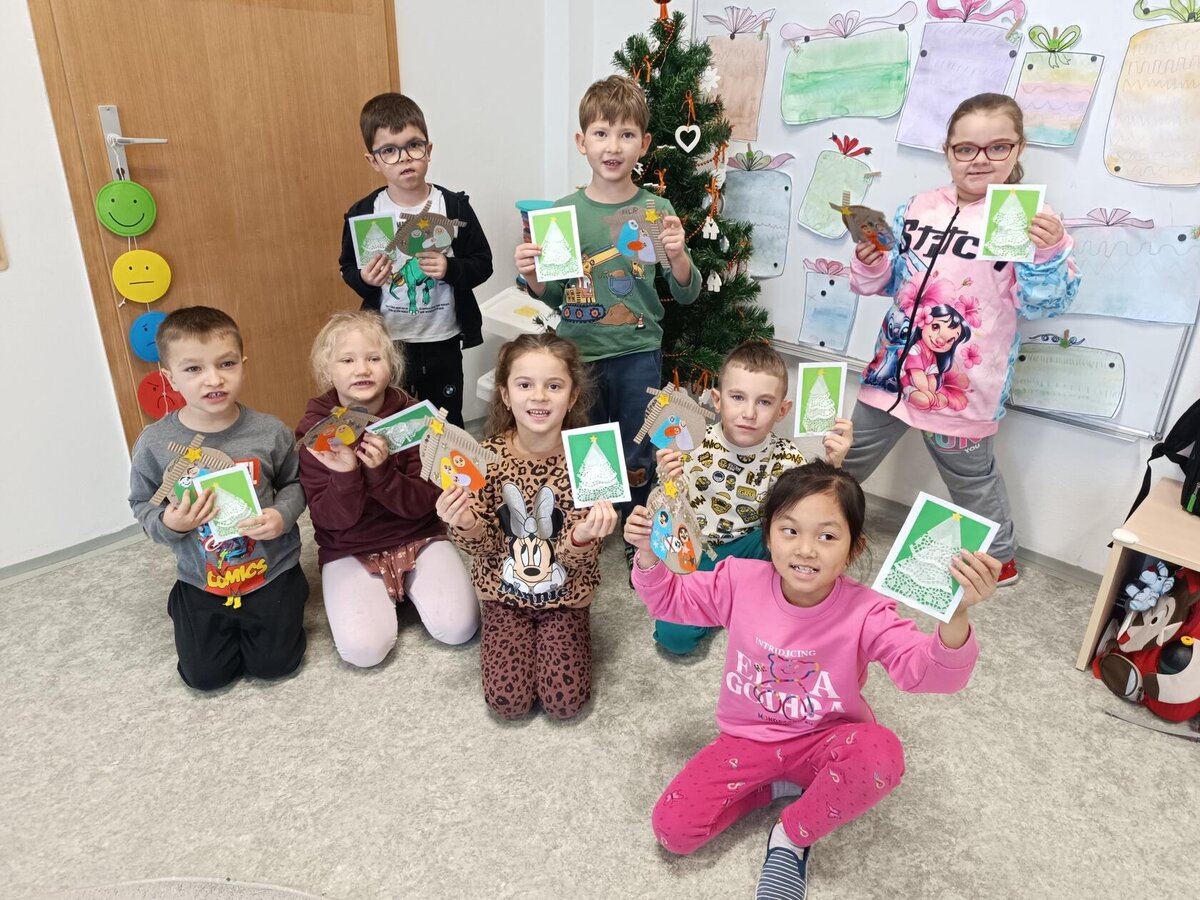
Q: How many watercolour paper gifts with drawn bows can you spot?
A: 10